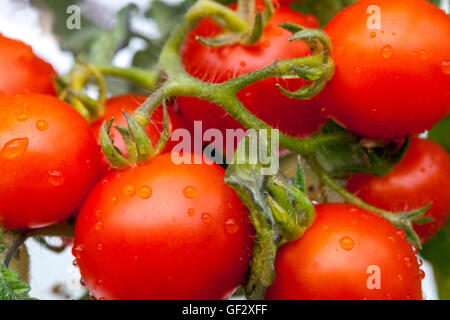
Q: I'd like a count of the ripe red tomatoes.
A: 8